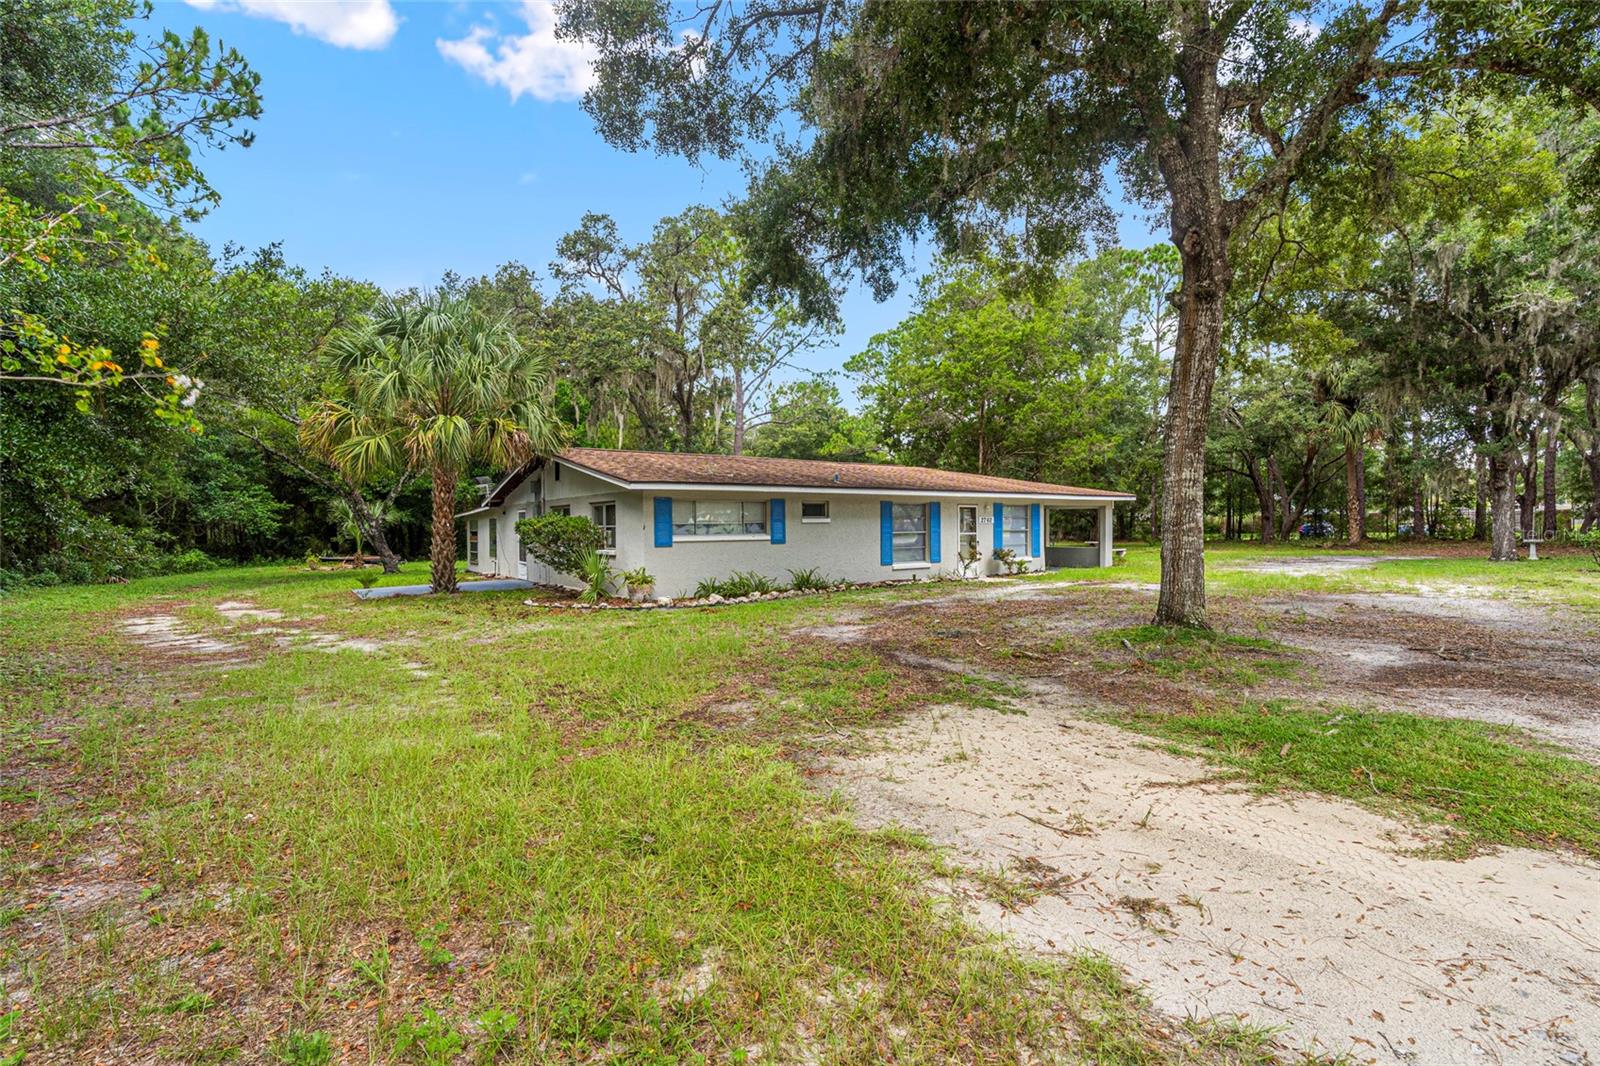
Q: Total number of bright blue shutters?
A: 6